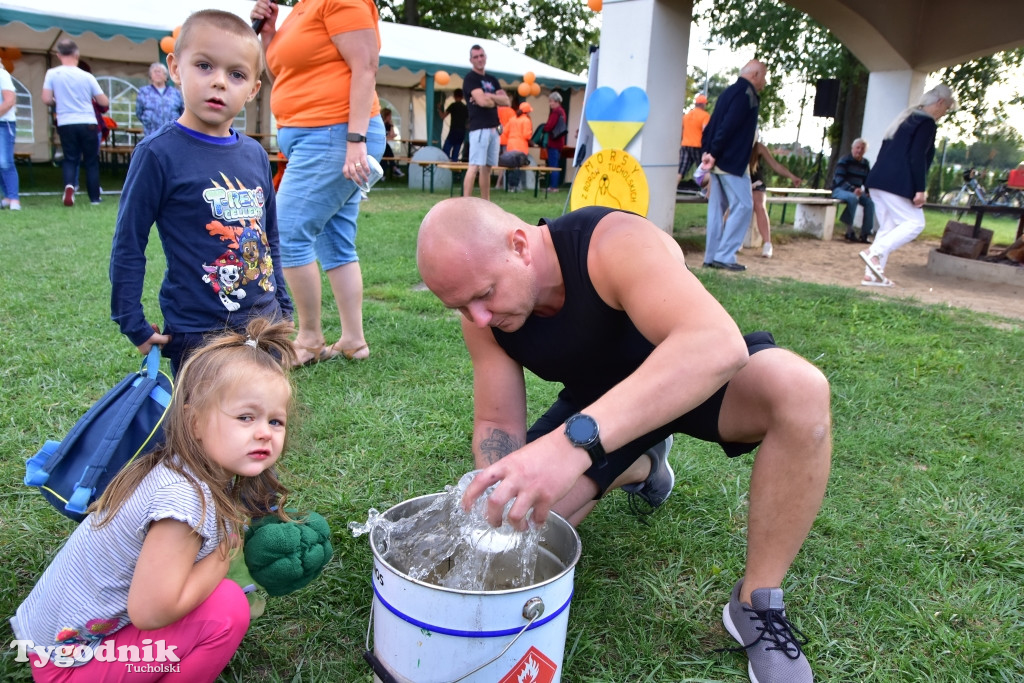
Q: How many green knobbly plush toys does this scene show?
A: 1